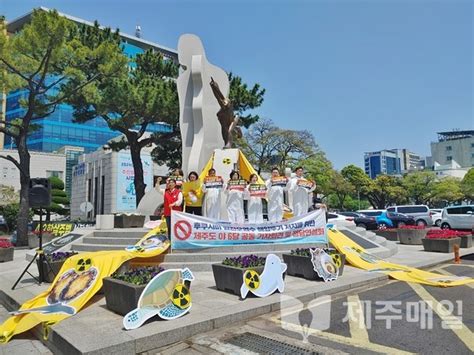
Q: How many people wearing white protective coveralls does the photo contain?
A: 5